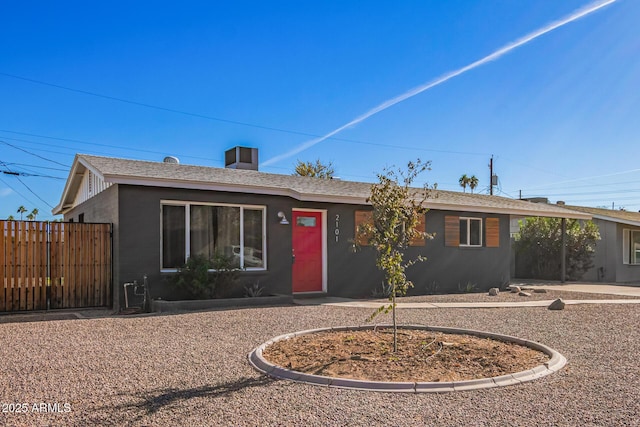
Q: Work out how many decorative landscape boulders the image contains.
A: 5